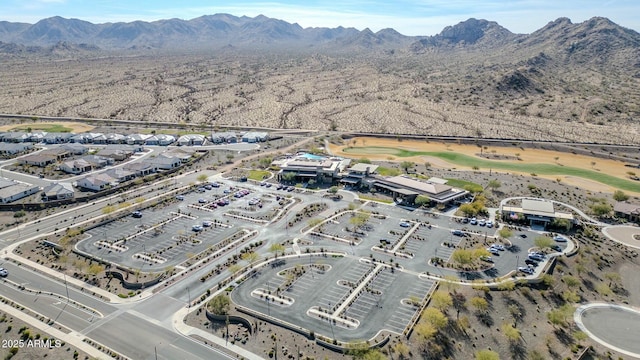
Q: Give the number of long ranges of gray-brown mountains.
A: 1